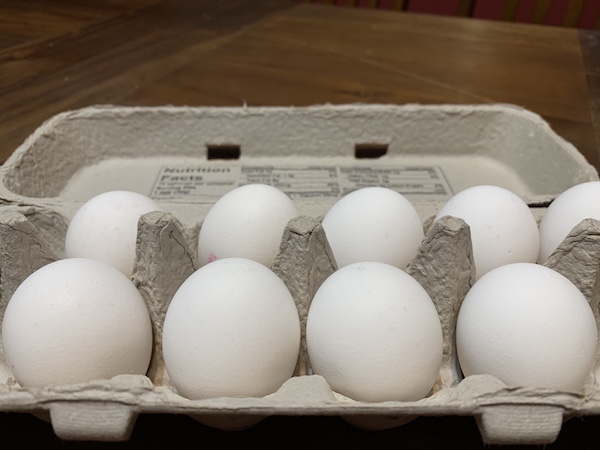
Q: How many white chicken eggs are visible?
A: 9